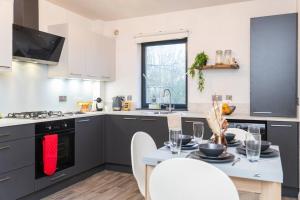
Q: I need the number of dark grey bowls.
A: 4